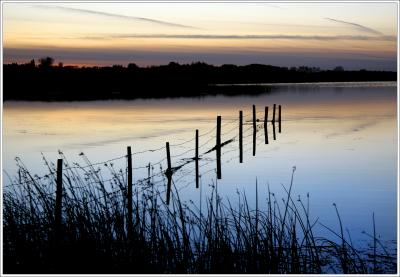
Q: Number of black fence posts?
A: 10